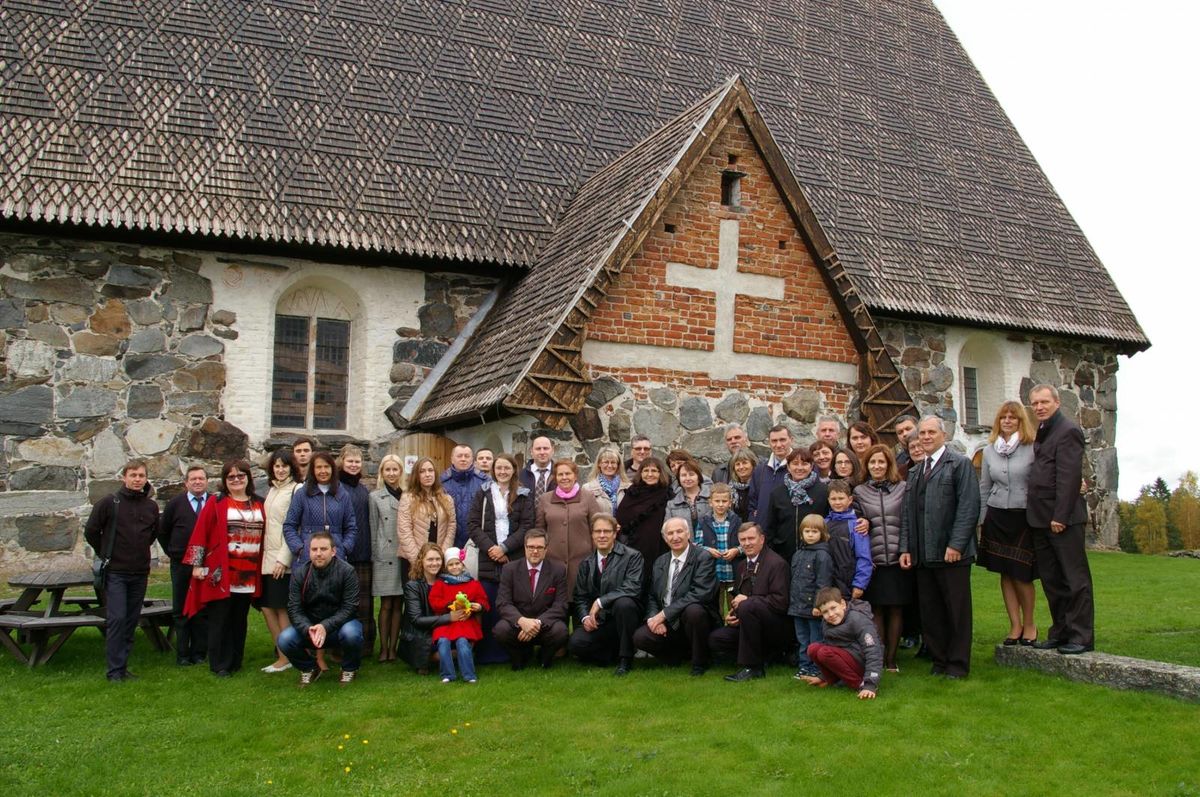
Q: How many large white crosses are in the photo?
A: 1